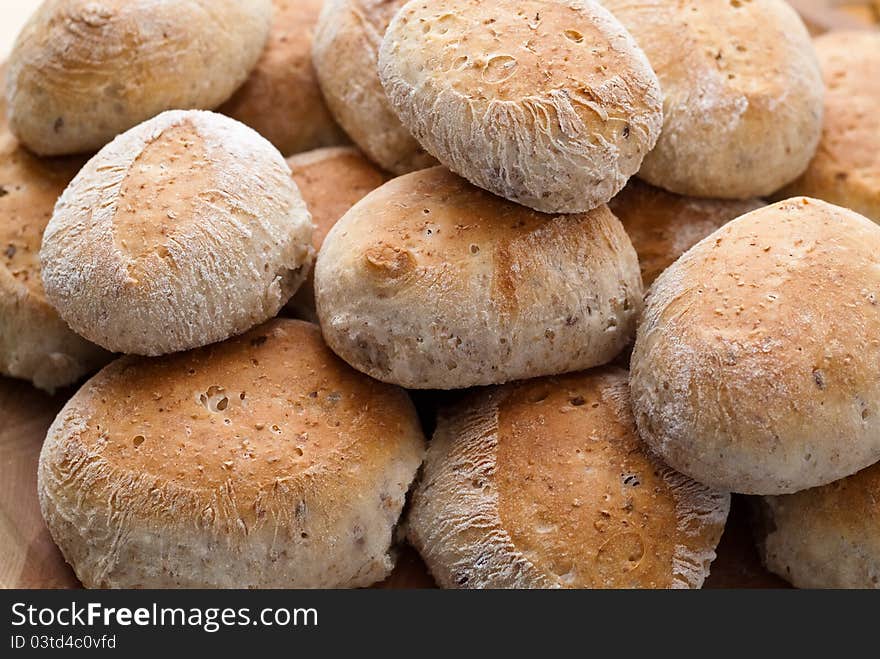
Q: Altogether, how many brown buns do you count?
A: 15